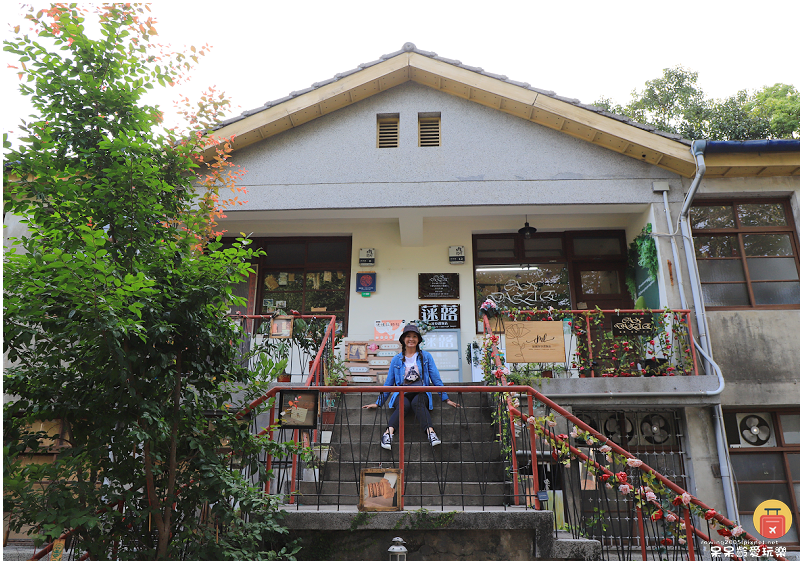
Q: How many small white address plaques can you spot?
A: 2